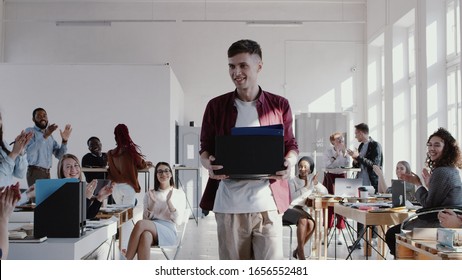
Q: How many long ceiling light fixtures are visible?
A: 2